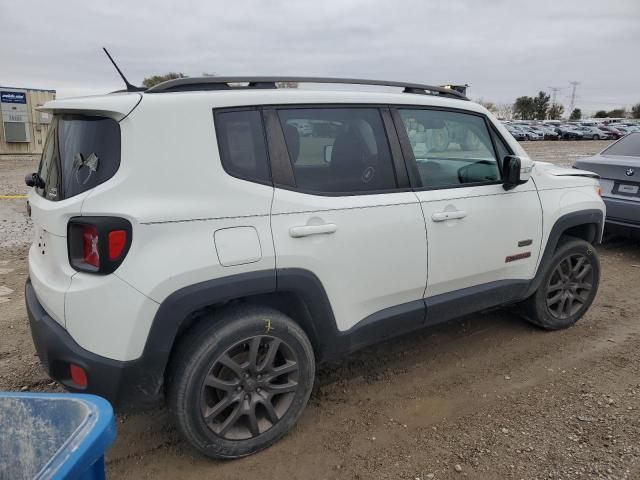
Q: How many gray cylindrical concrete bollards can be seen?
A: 0